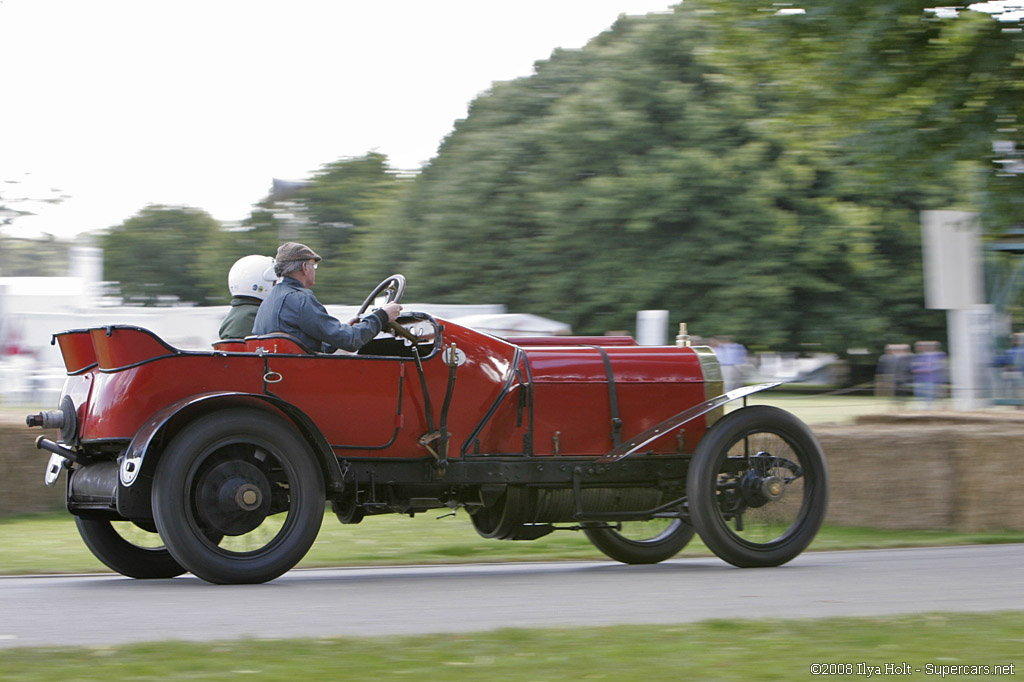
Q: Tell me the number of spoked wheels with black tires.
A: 4